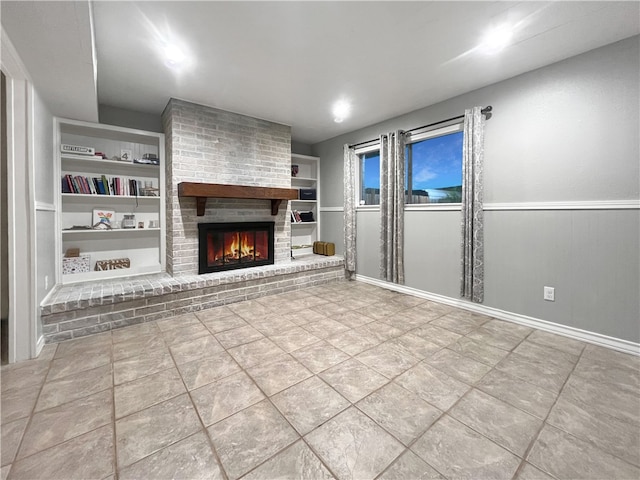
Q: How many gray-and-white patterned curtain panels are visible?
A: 3